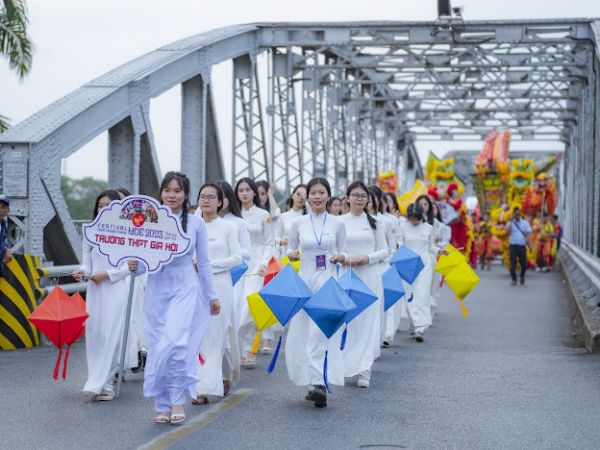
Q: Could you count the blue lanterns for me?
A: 6